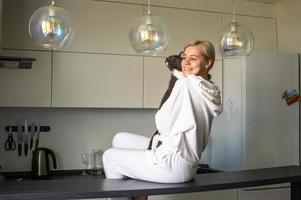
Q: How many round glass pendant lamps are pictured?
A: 3